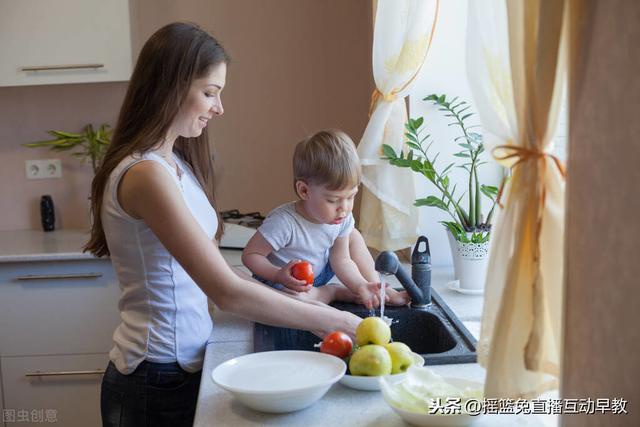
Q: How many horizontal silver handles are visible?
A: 3